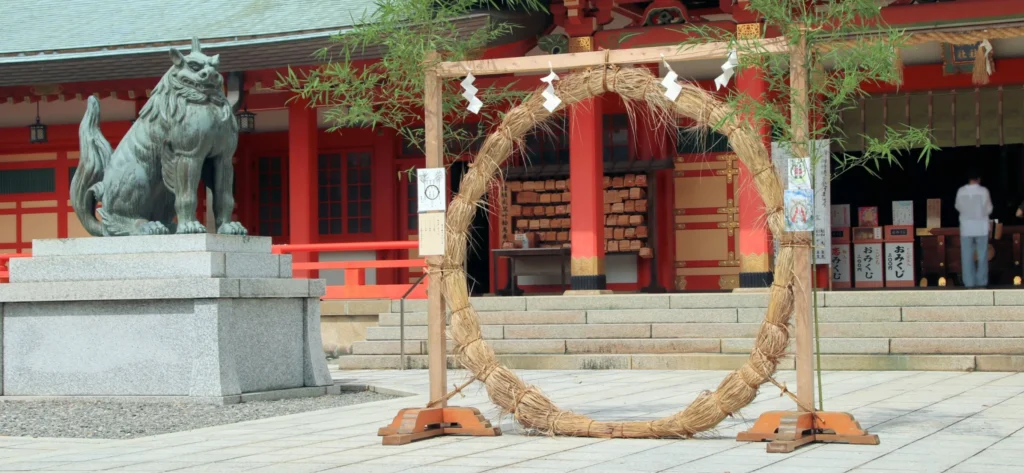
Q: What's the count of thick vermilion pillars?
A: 3